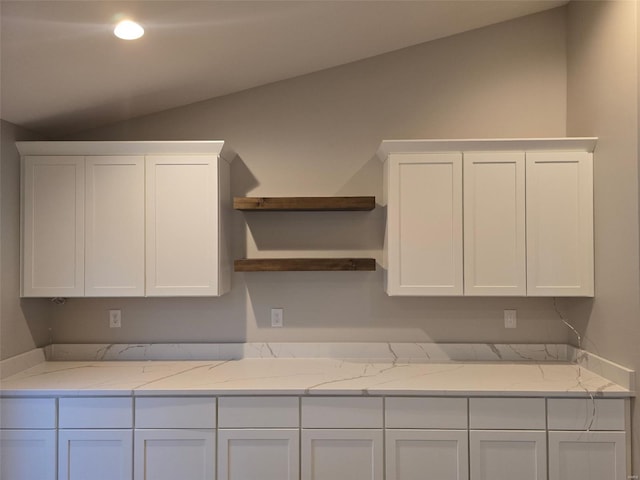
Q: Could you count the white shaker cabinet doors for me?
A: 14